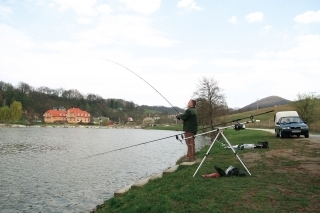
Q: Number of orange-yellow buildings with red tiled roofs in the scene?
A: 2